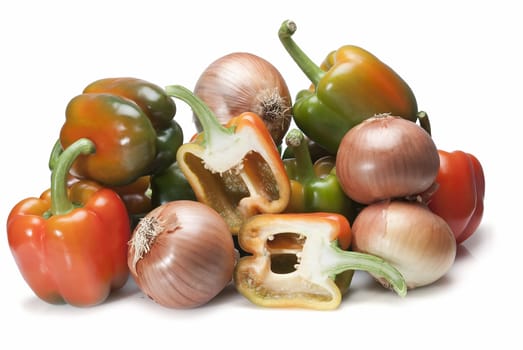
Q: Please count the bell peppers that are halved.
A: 2